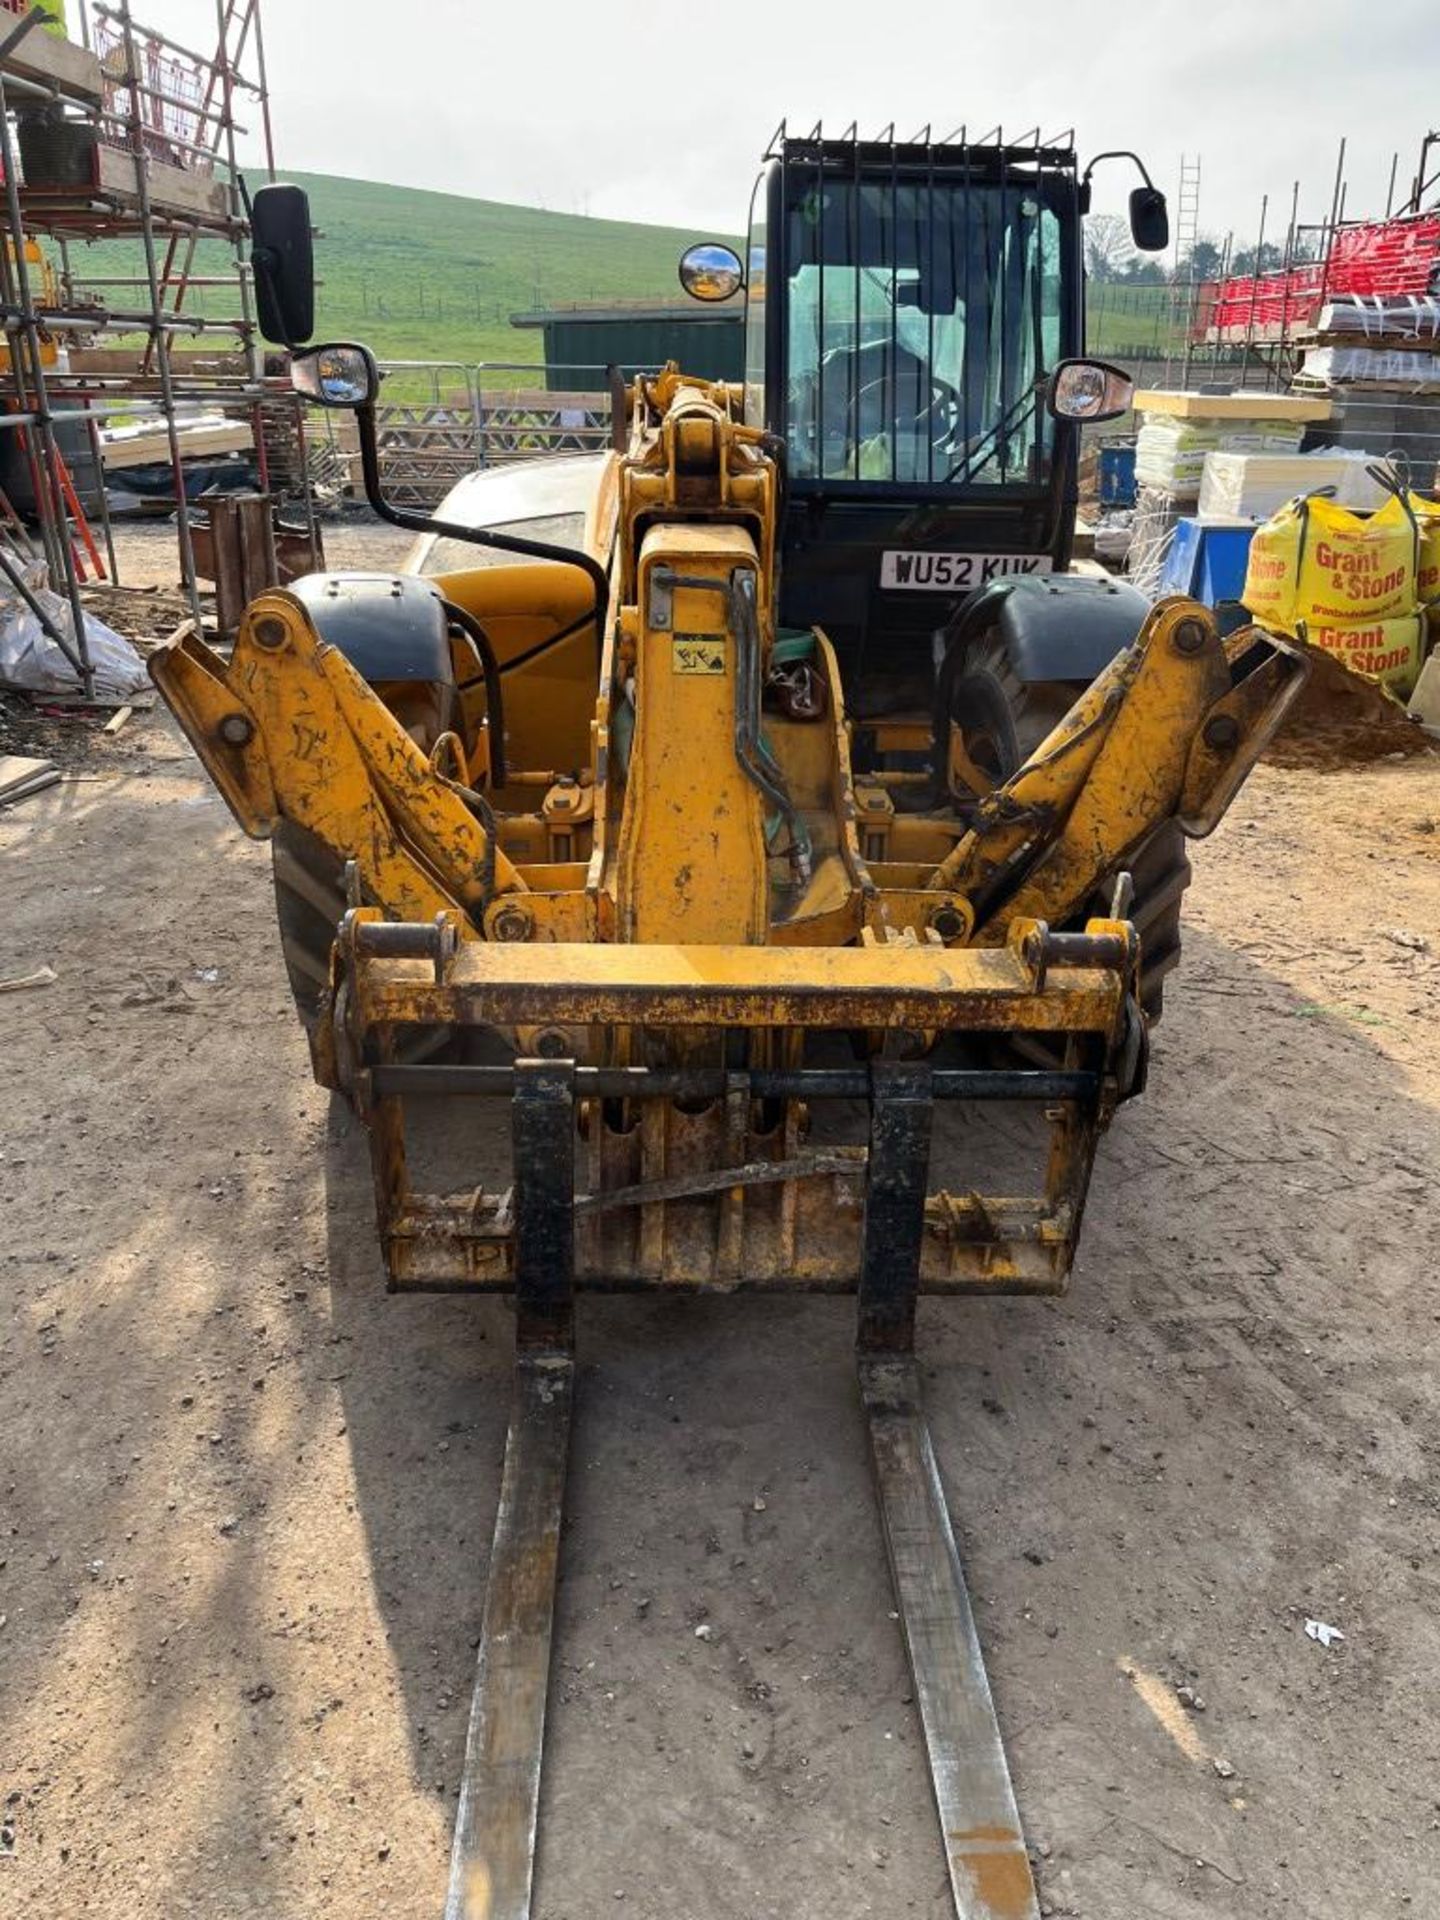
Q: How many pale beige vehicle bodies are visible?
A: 0